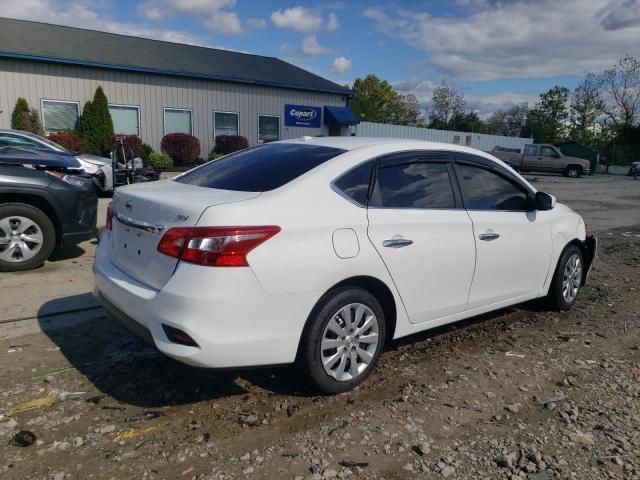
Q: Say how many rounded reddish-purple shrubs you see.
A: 4